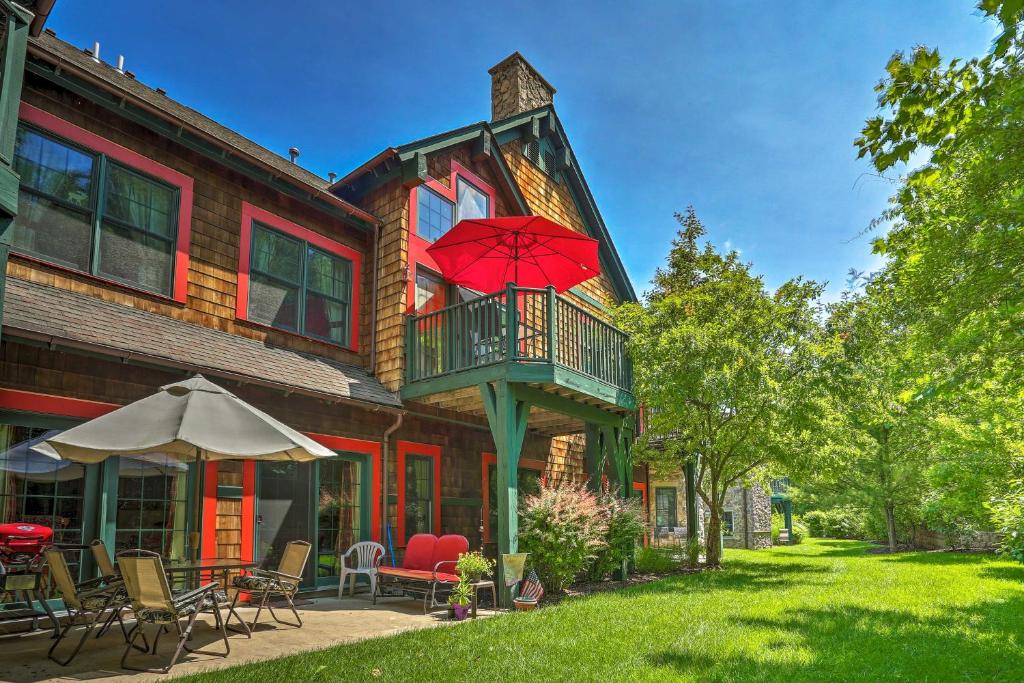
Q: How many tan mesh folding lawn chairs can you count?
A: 4